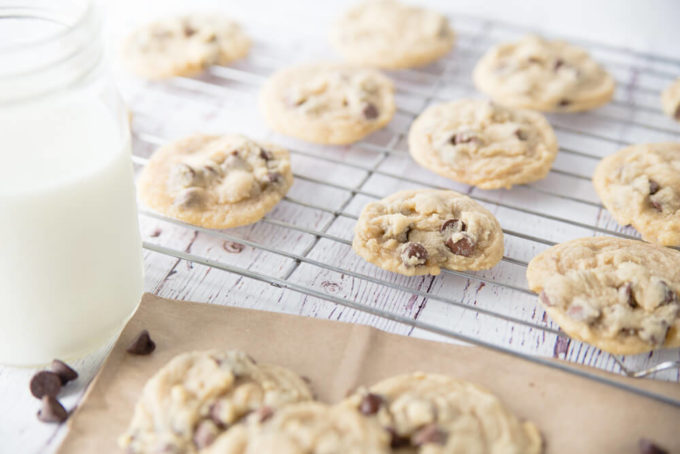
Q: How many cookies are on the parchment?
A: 3